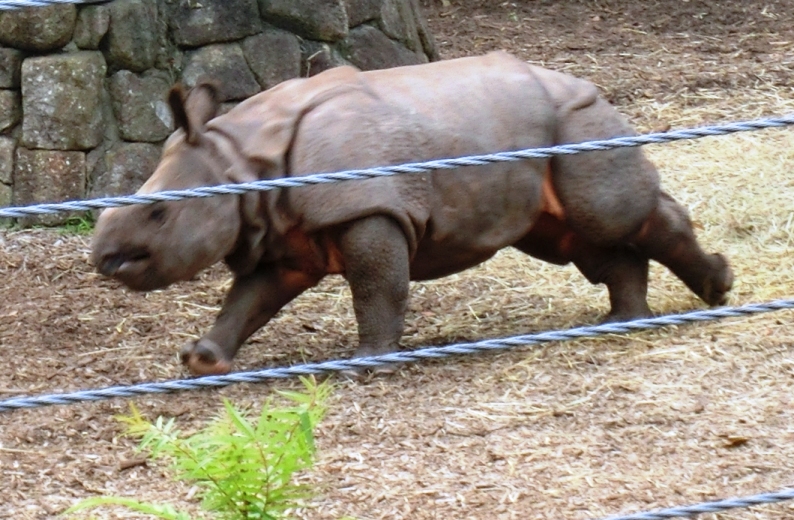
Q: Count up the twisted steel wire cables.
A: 4